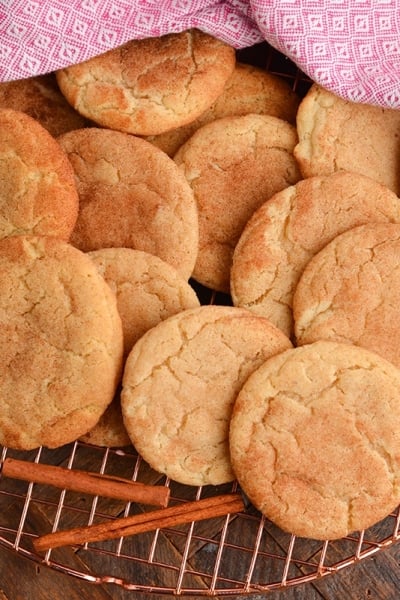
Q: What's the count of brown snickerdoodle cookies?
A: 13